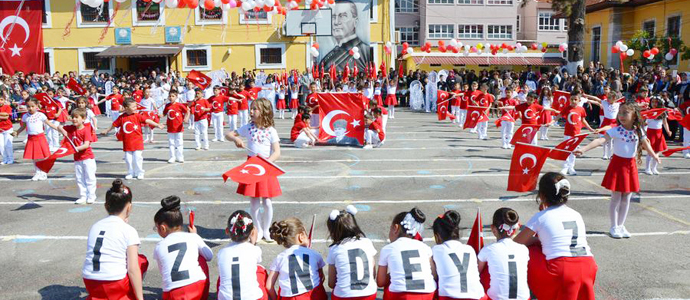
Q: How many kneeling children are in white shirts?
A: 9